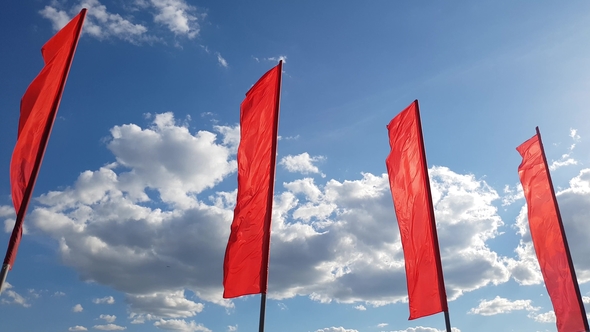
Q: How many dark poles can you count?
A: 4